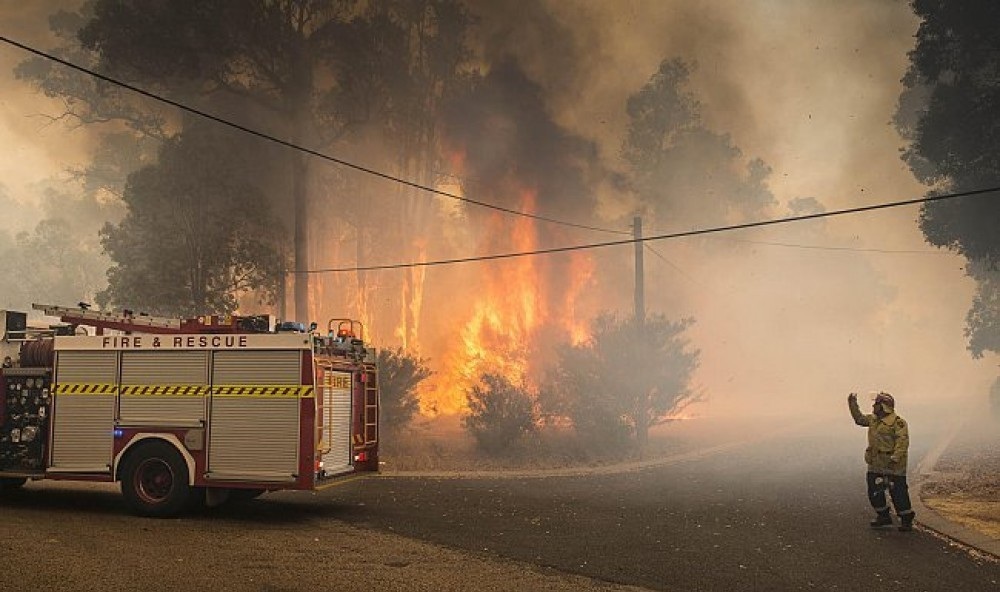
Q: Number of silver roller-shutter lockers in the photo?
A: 4